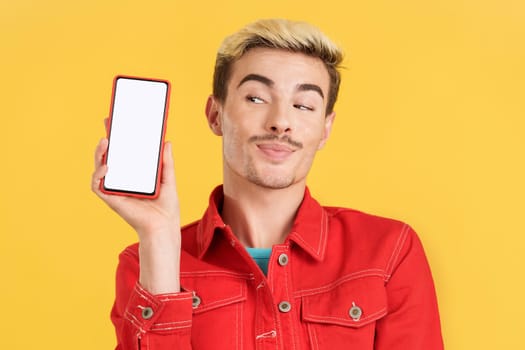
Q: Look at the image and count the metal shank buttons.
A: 5